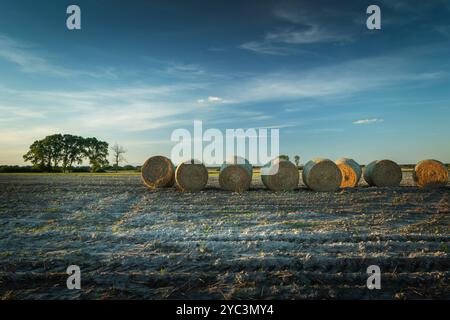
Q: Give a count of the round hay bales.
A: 8